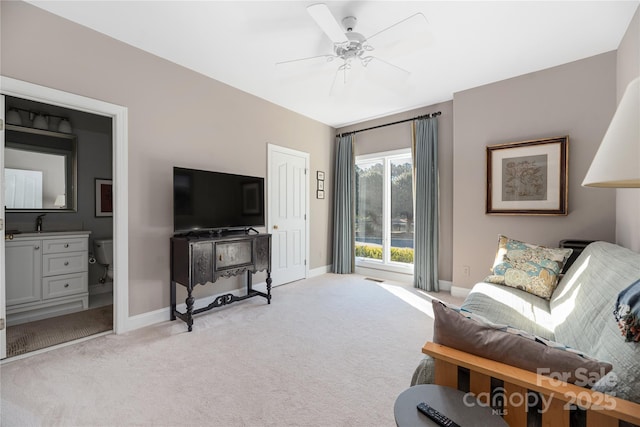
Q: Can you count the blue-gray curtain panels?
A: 2